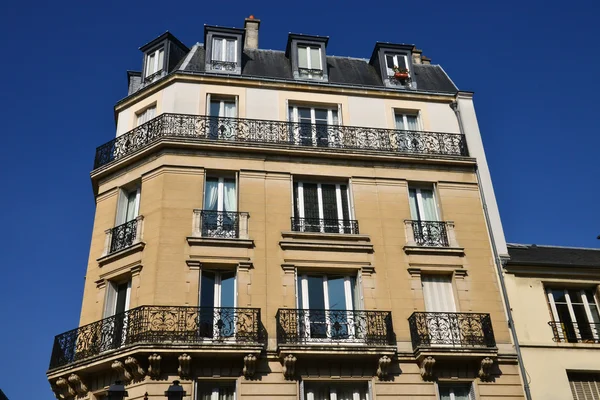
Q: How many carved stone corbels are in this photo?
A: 11